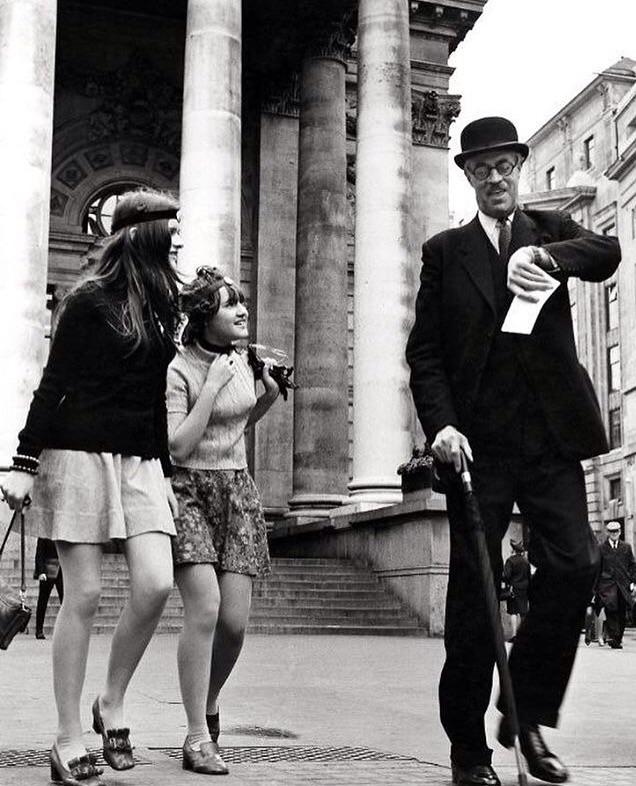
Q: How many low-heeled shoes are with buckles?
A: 2